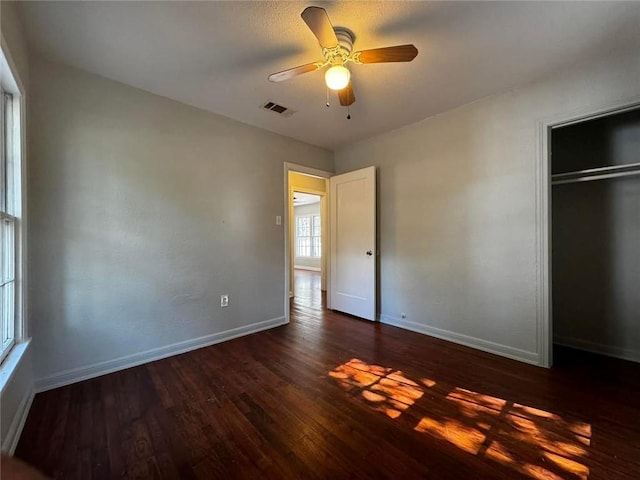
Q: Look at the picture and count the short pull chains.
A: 2